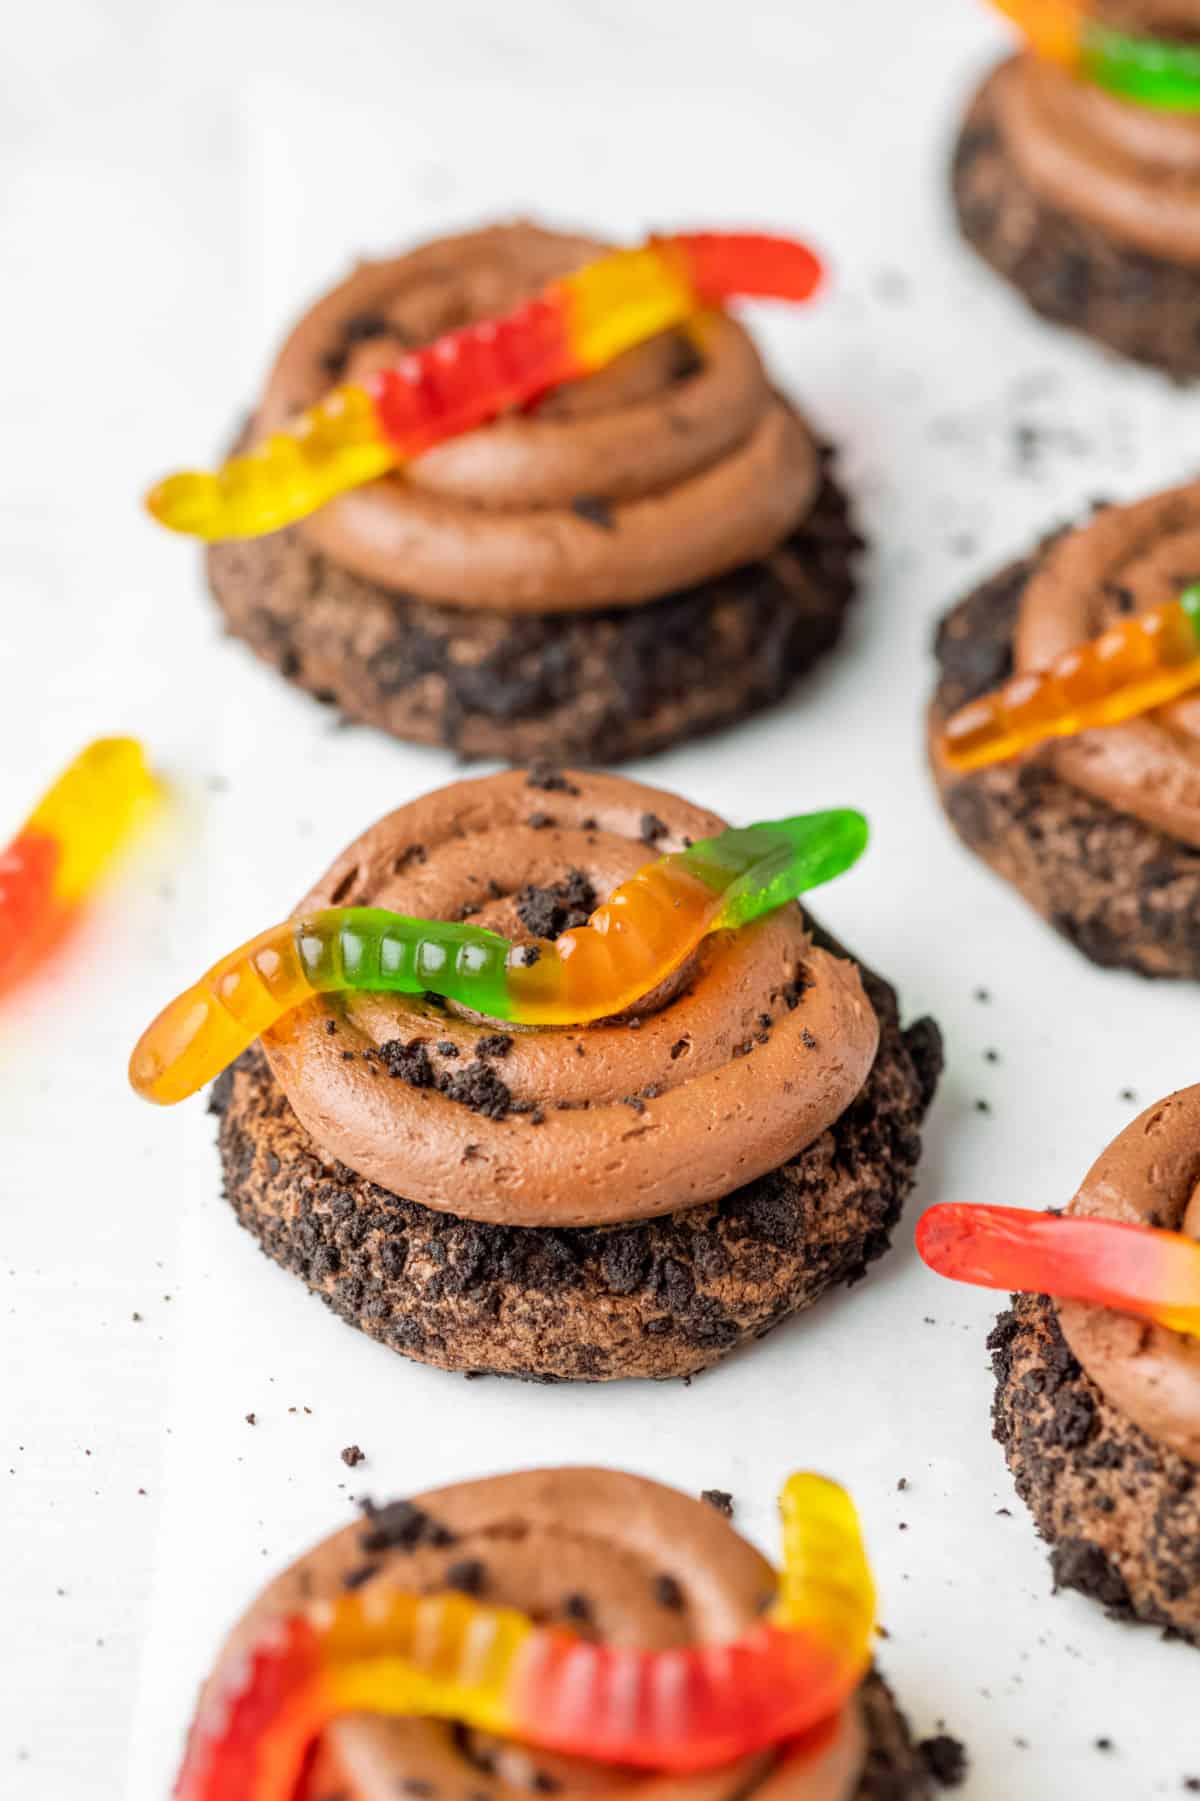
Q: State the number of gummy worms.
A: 7